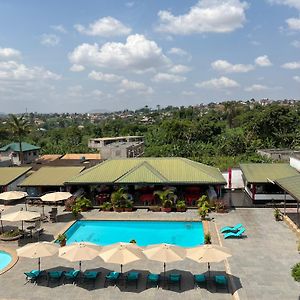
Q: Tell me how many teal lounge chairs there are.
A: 12